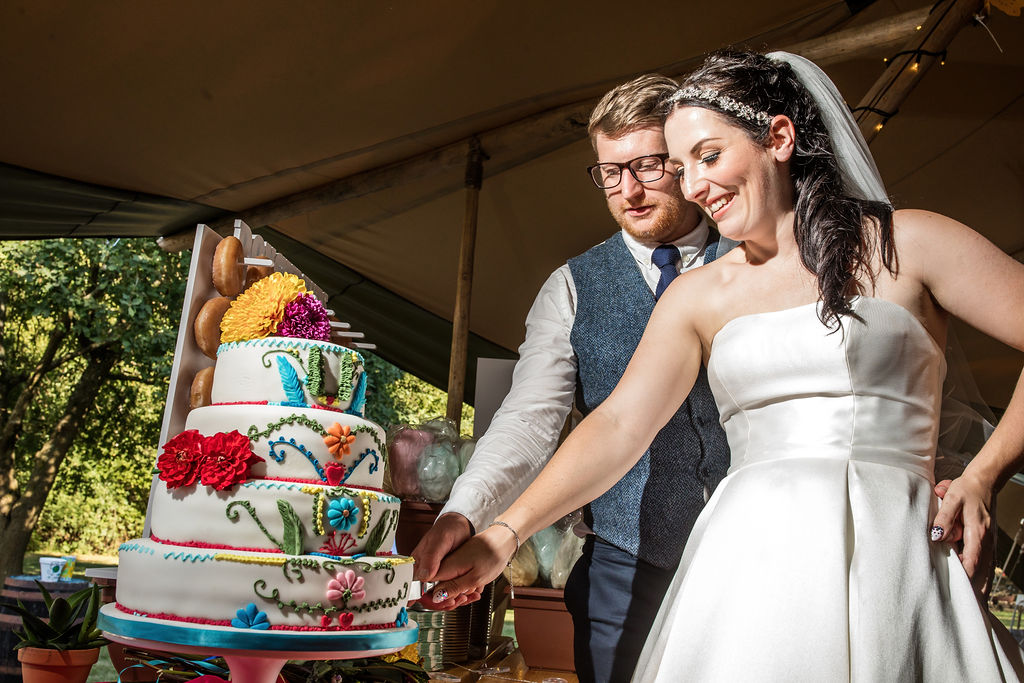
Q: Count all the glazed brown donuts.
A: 4